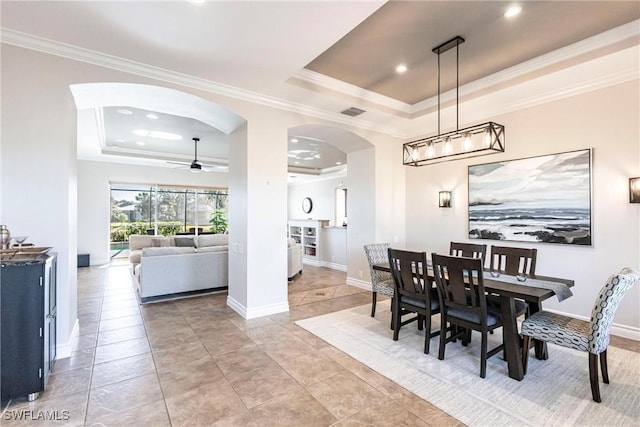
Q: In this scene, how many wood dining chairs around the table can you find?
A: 4